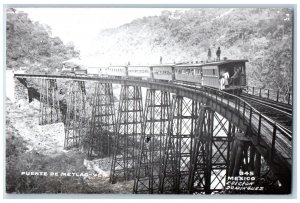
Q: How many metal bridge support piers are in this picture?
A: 8